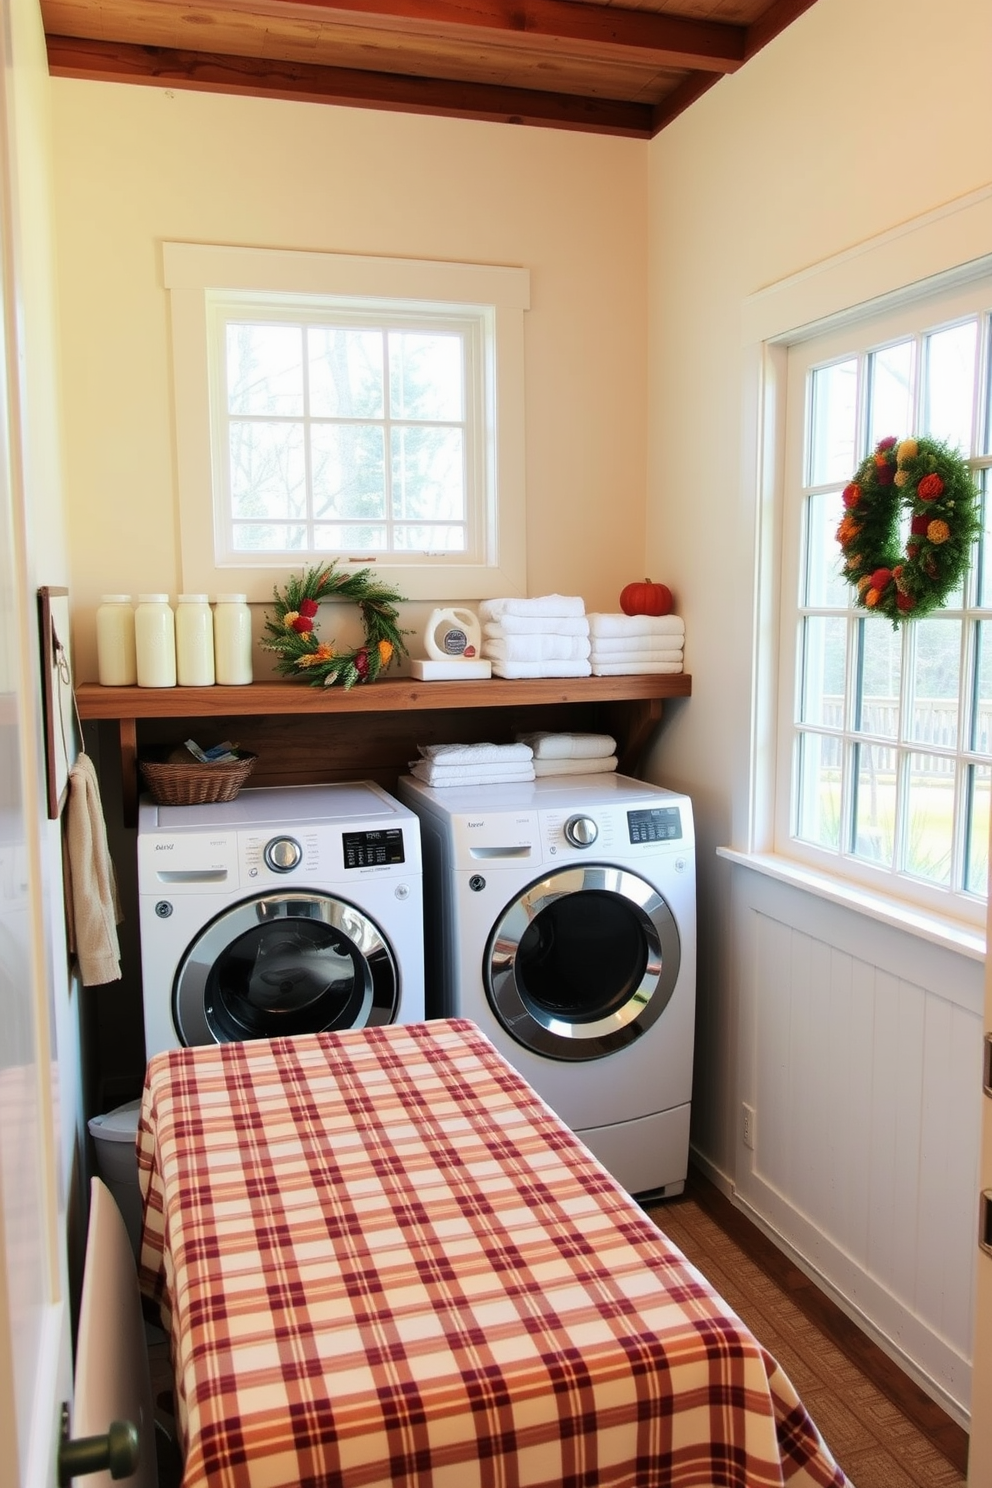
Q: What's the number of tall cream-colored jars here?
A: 4